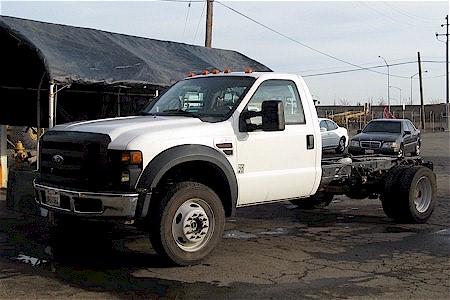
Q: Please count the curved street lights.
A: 3